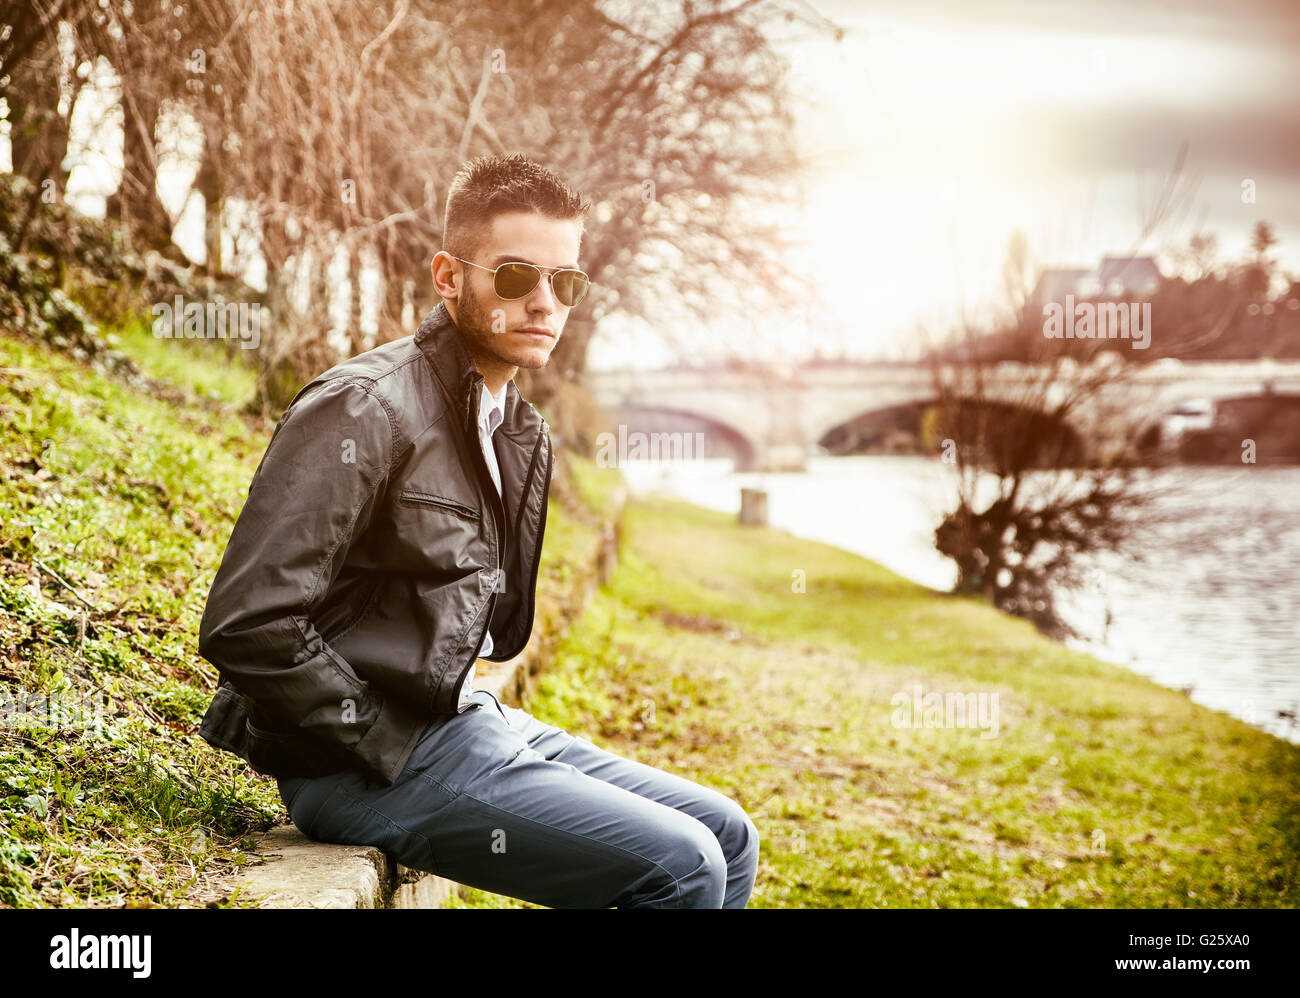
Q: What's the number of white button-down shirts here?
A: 1